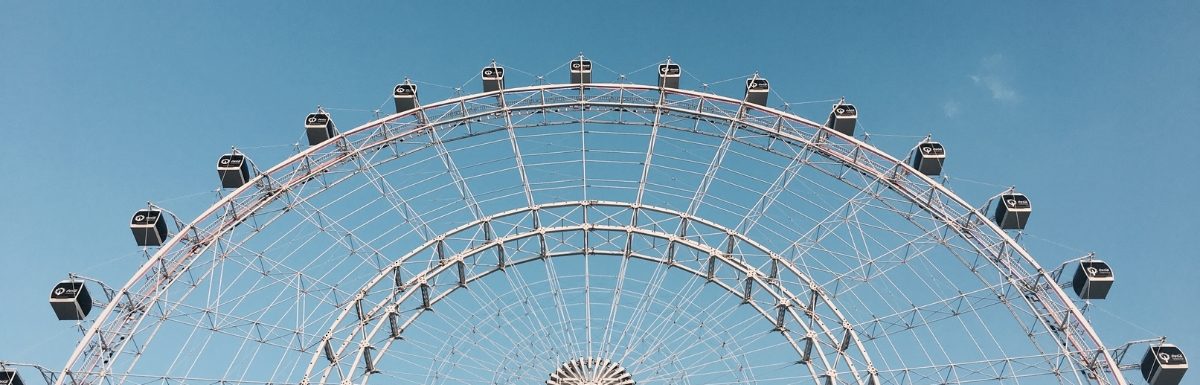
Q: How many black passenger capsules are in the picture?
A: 15